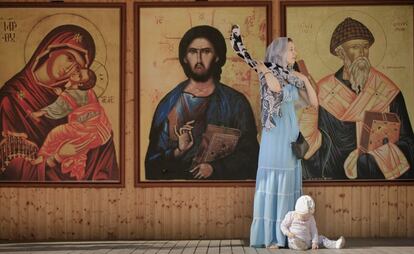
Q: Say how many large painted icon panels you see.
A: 3